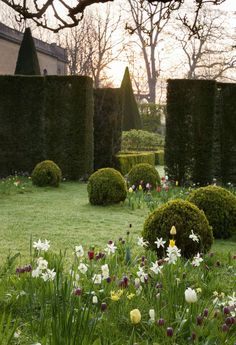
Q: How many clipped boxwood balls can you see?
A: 5